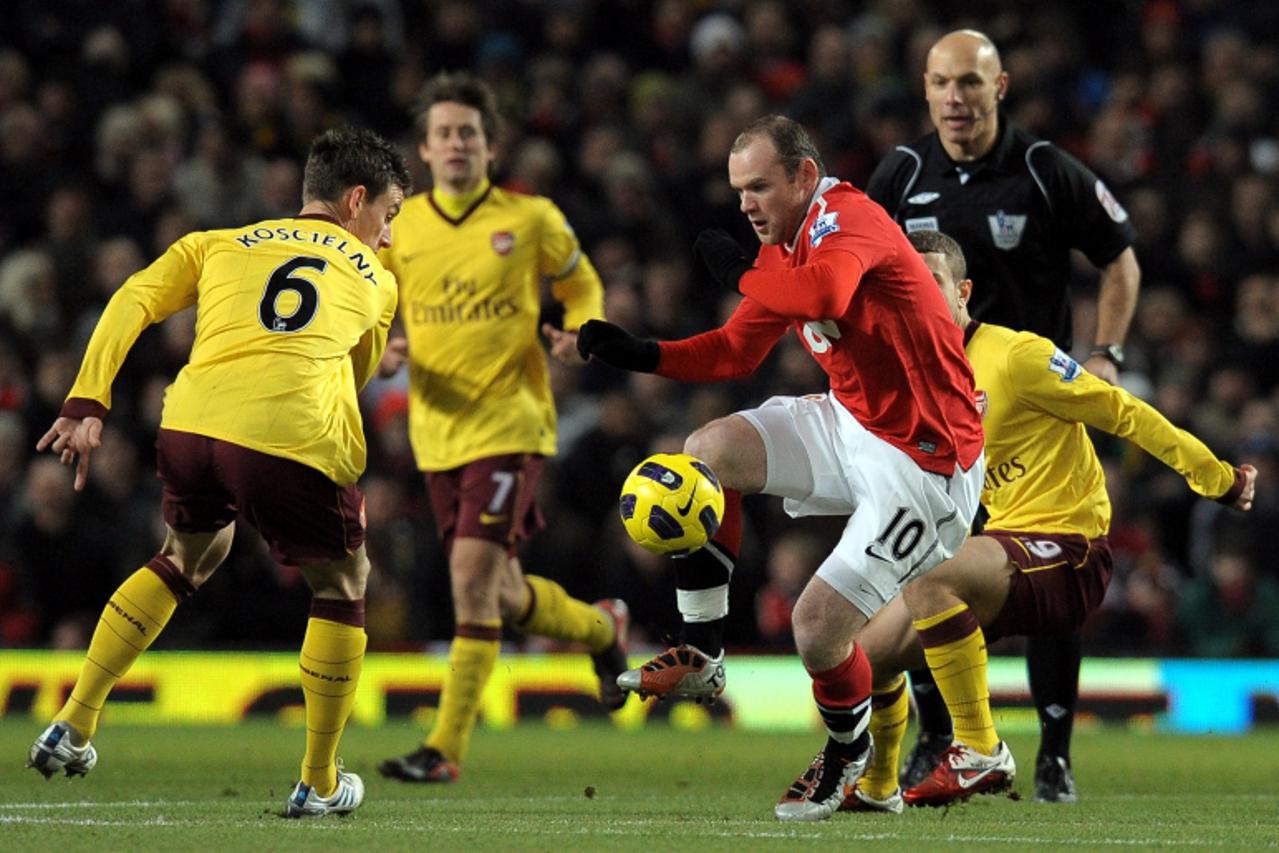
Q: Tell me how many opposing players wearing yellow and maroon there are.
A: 3